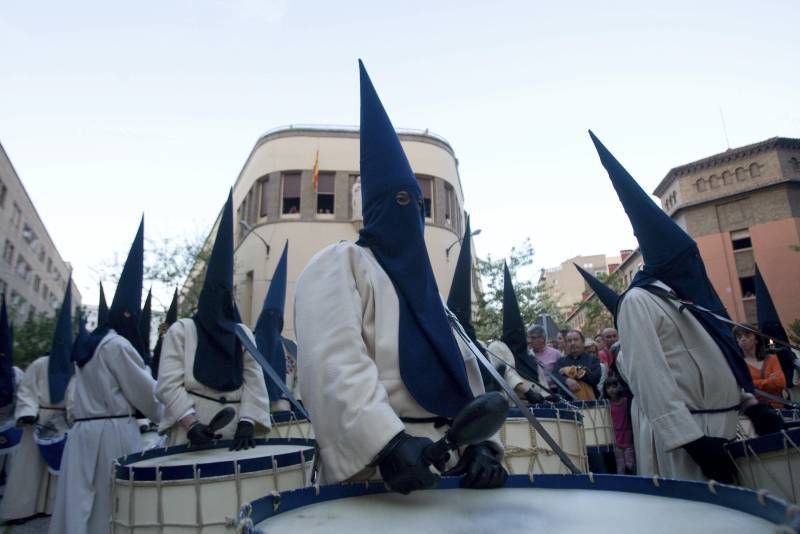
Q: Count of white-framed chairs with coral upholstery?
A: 0